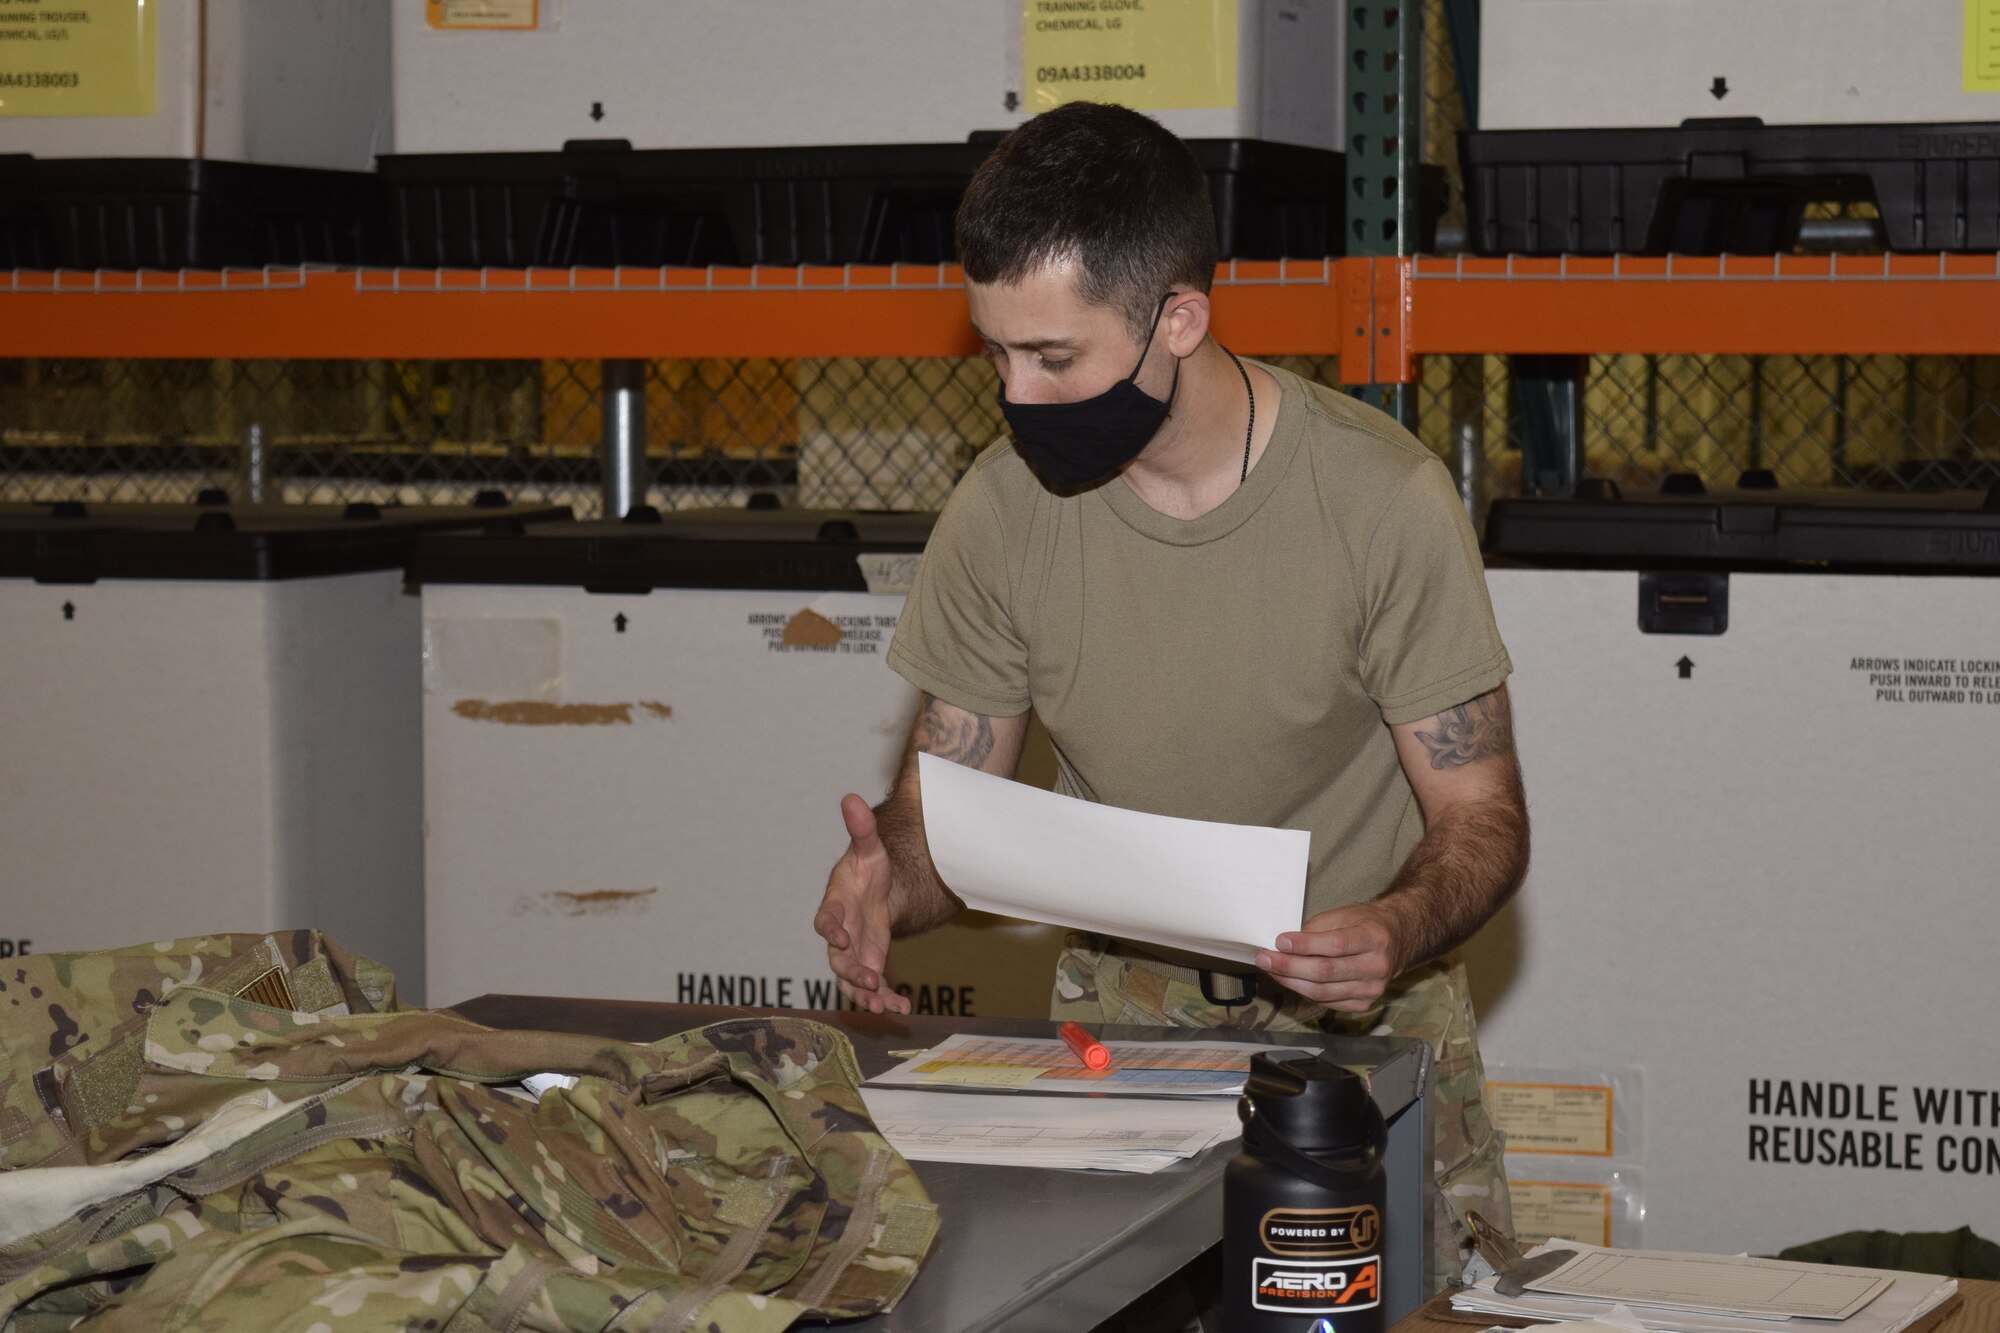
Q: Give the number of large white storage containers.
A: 6